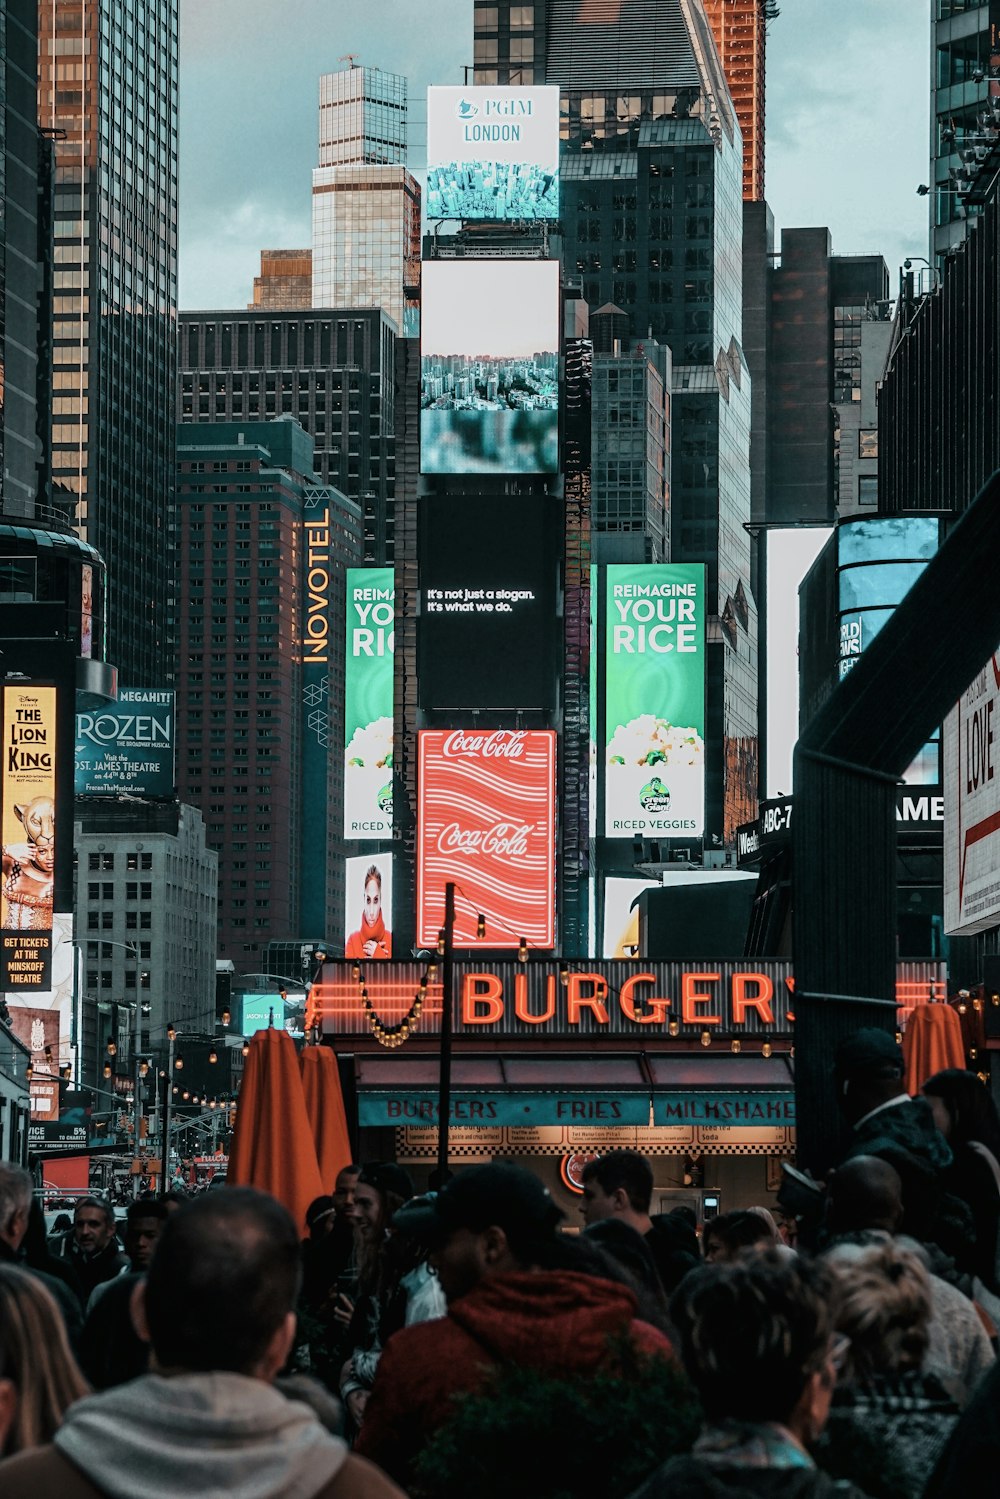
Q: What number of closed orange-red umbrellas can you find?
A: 3